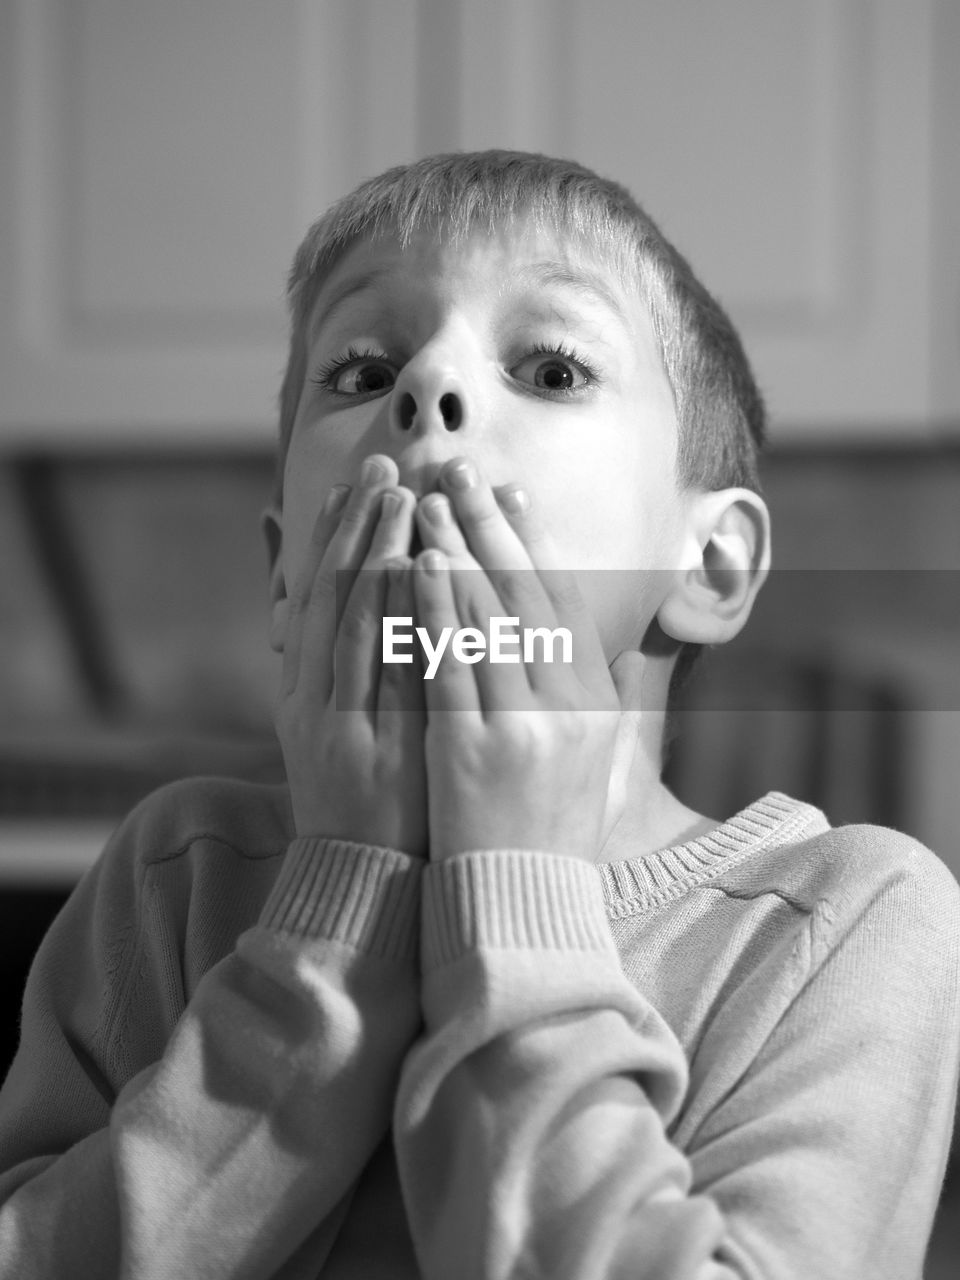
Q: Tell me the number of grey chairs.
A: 0